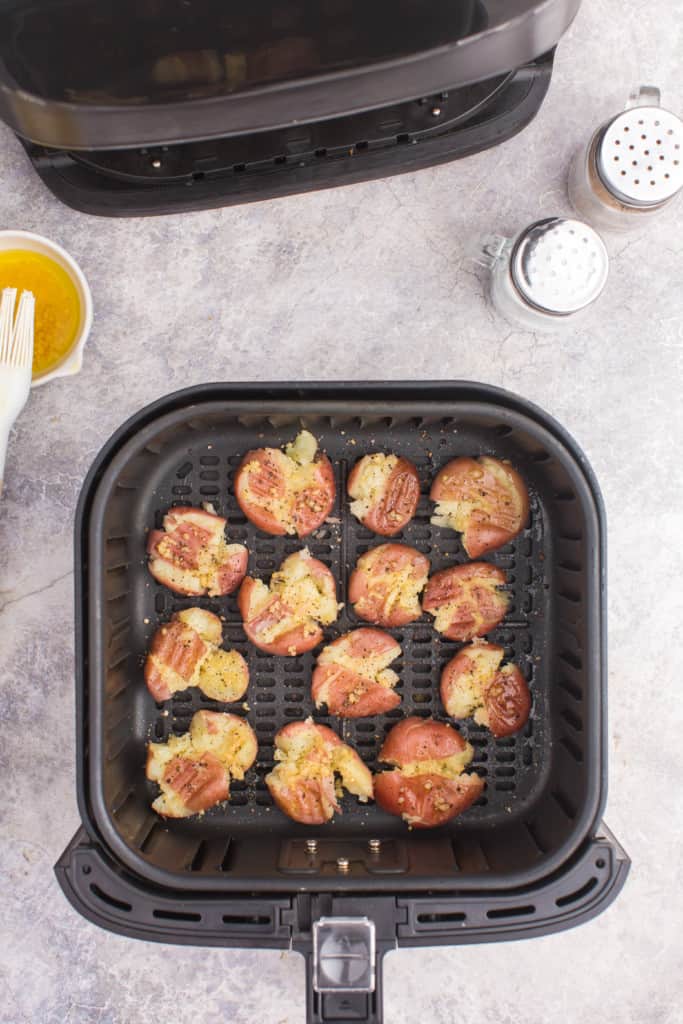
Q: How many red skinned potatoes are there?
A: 13